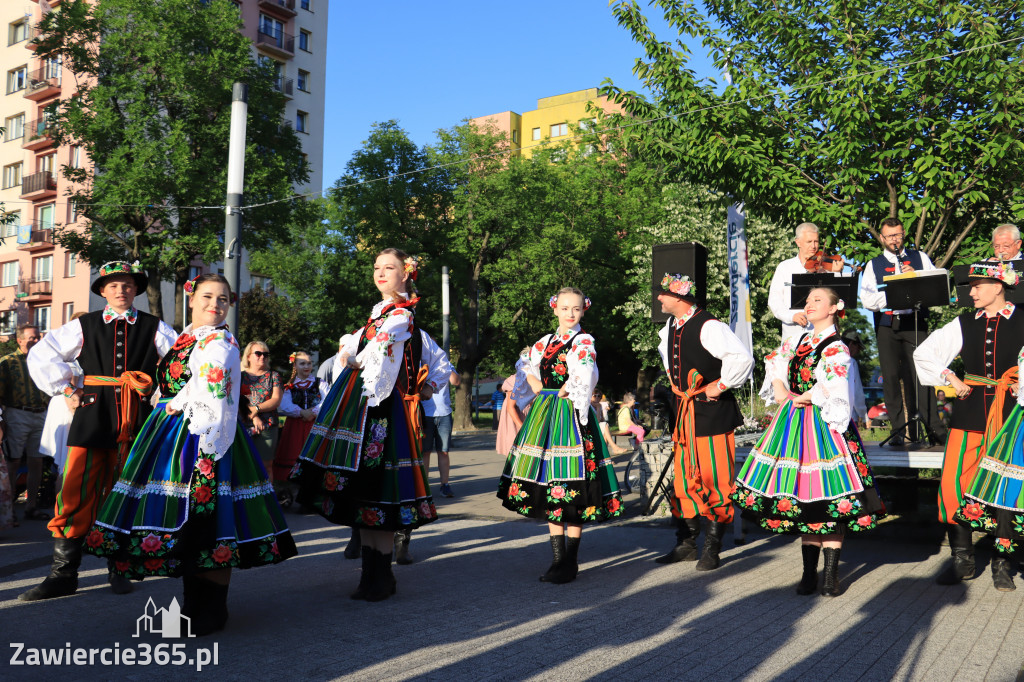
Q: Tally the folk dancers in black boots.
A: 8